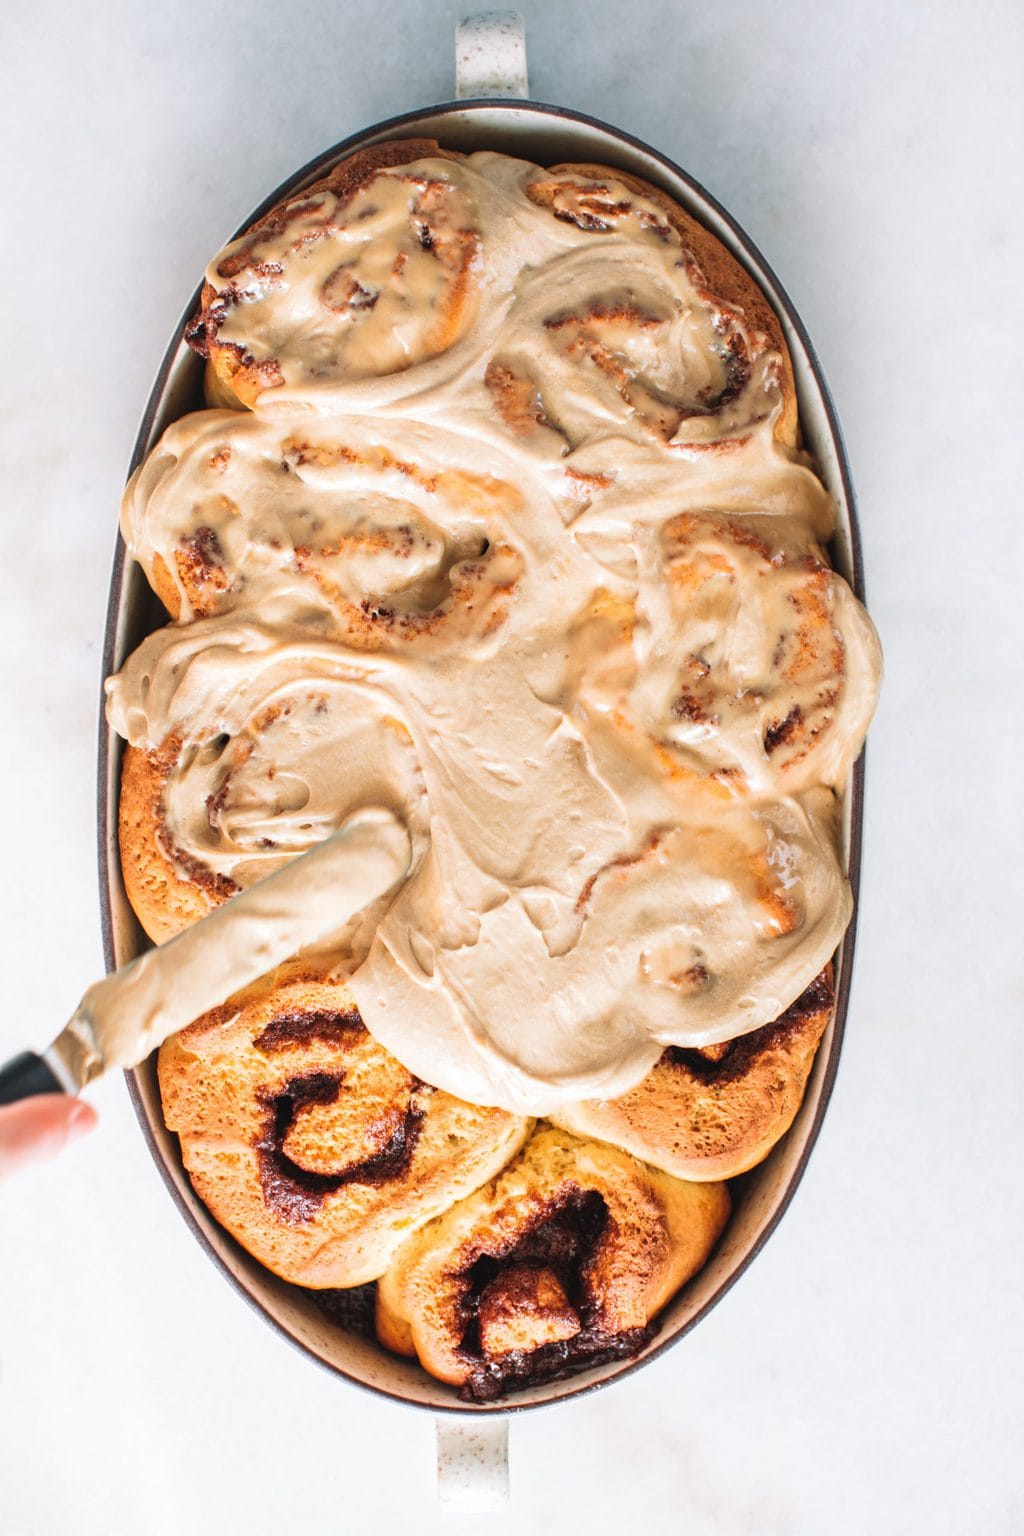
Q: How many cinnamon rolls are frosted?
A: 6